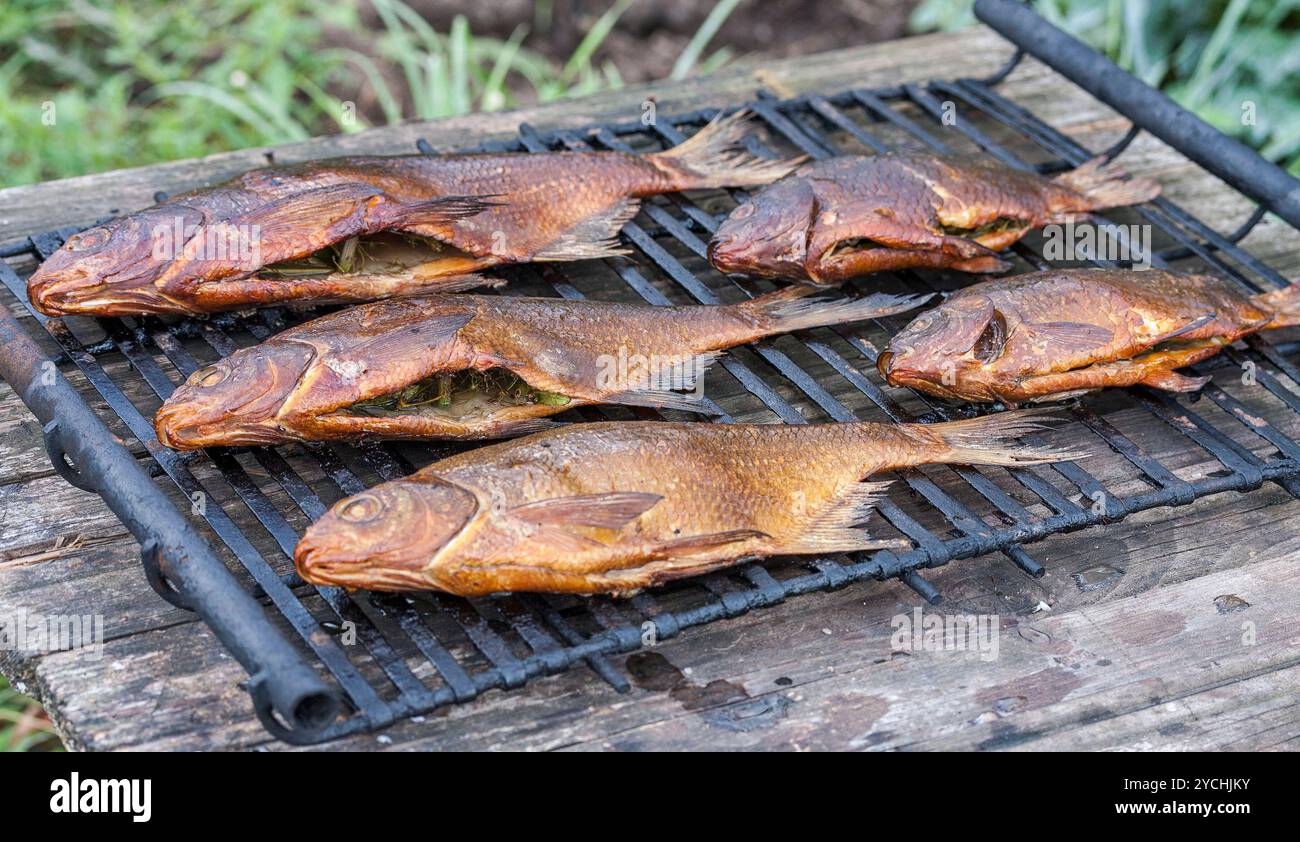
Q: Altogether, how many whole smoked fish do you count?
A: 5